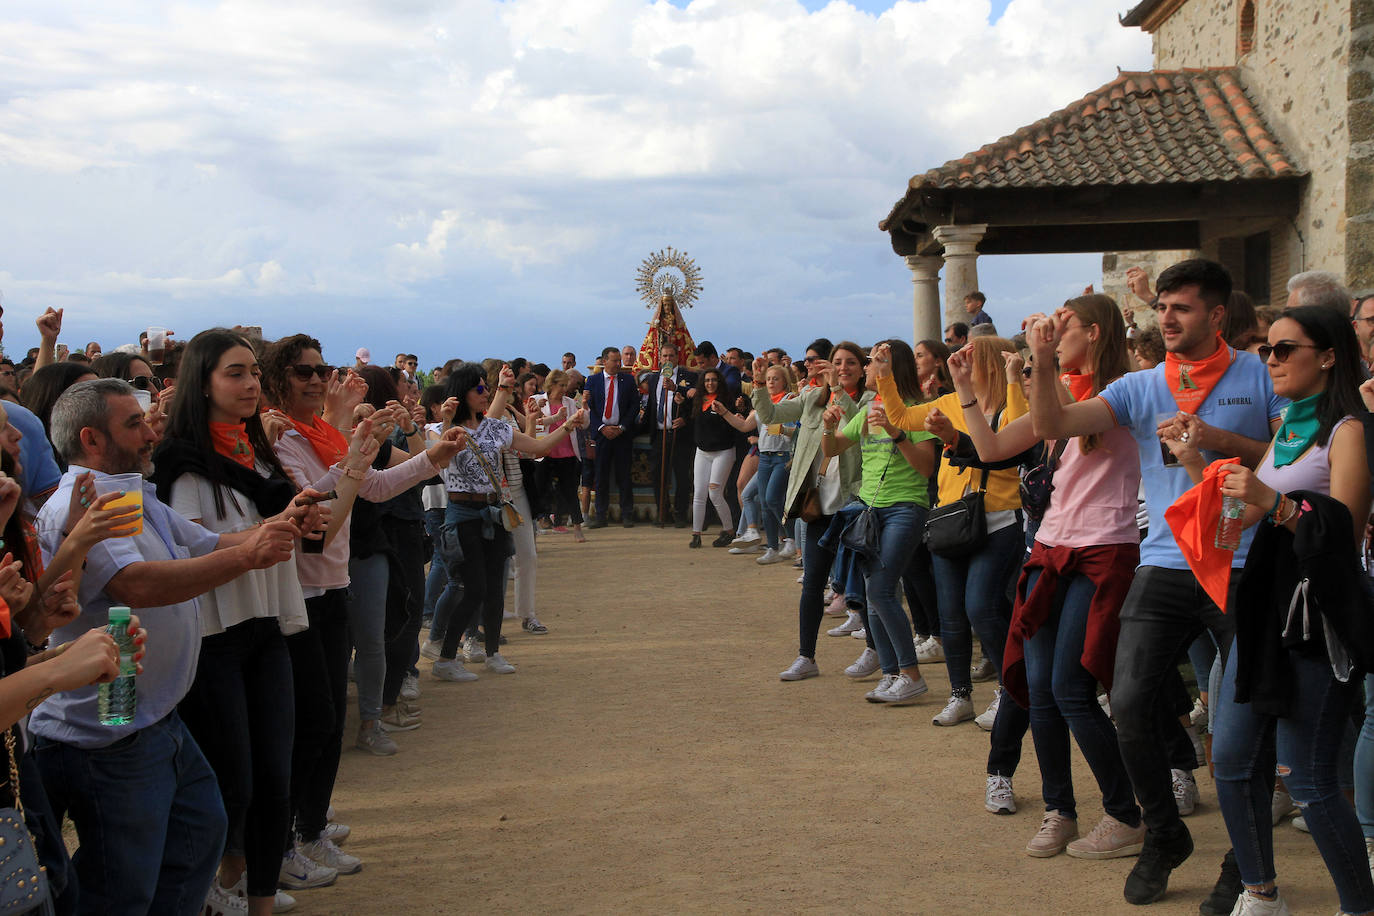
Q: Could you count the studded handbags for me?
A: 1